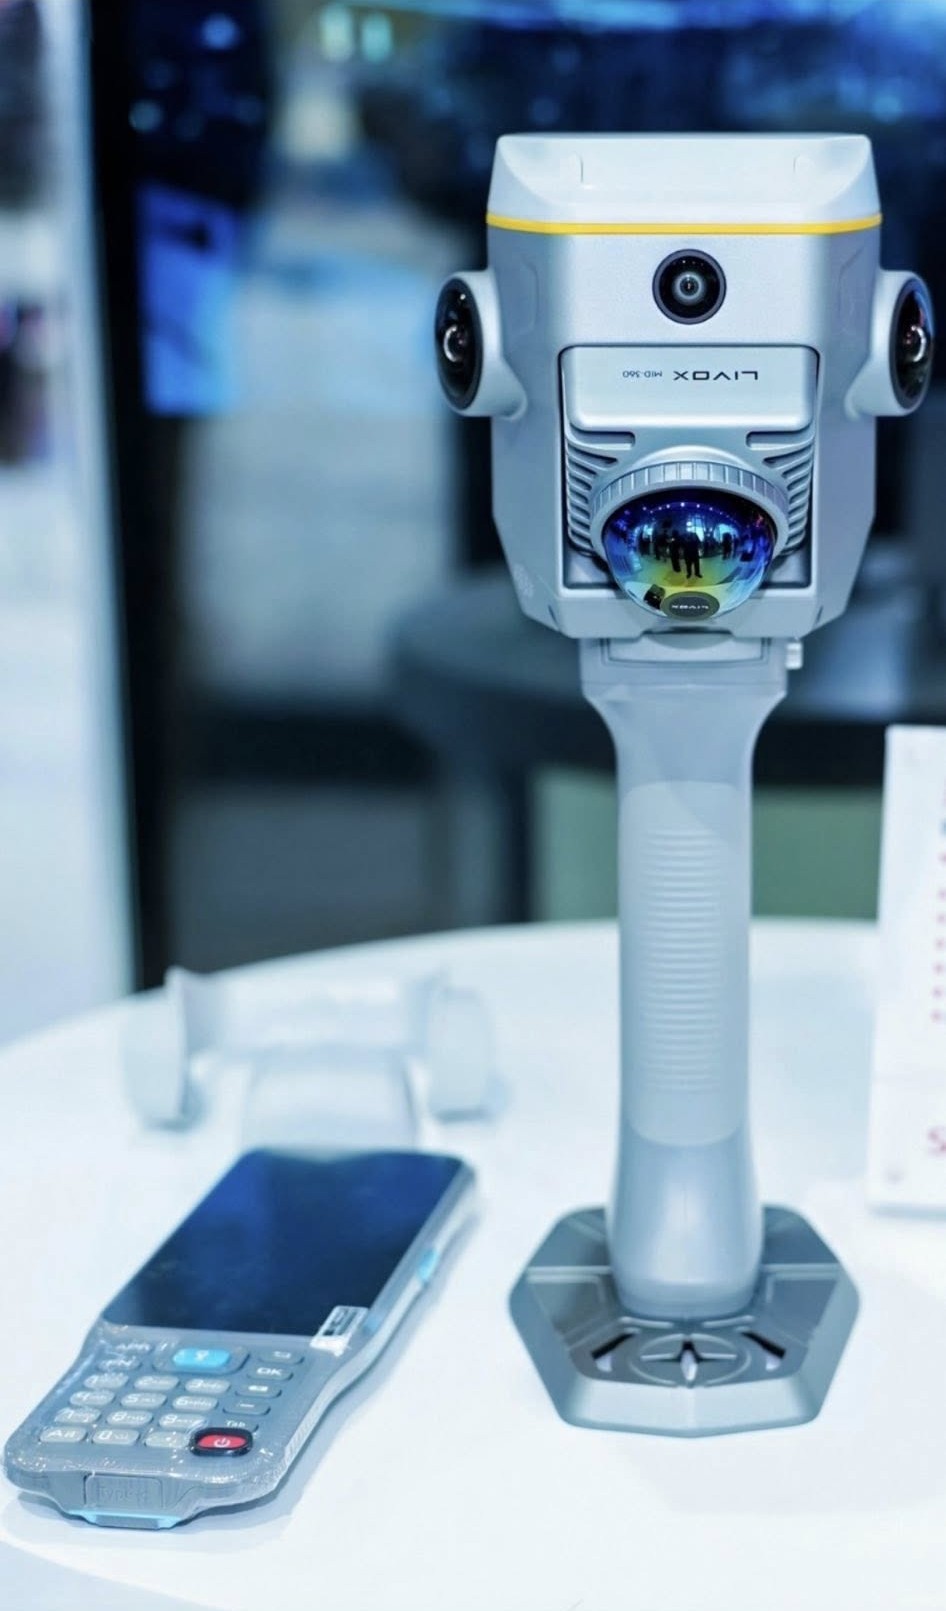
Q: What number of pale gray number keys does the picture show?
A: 10